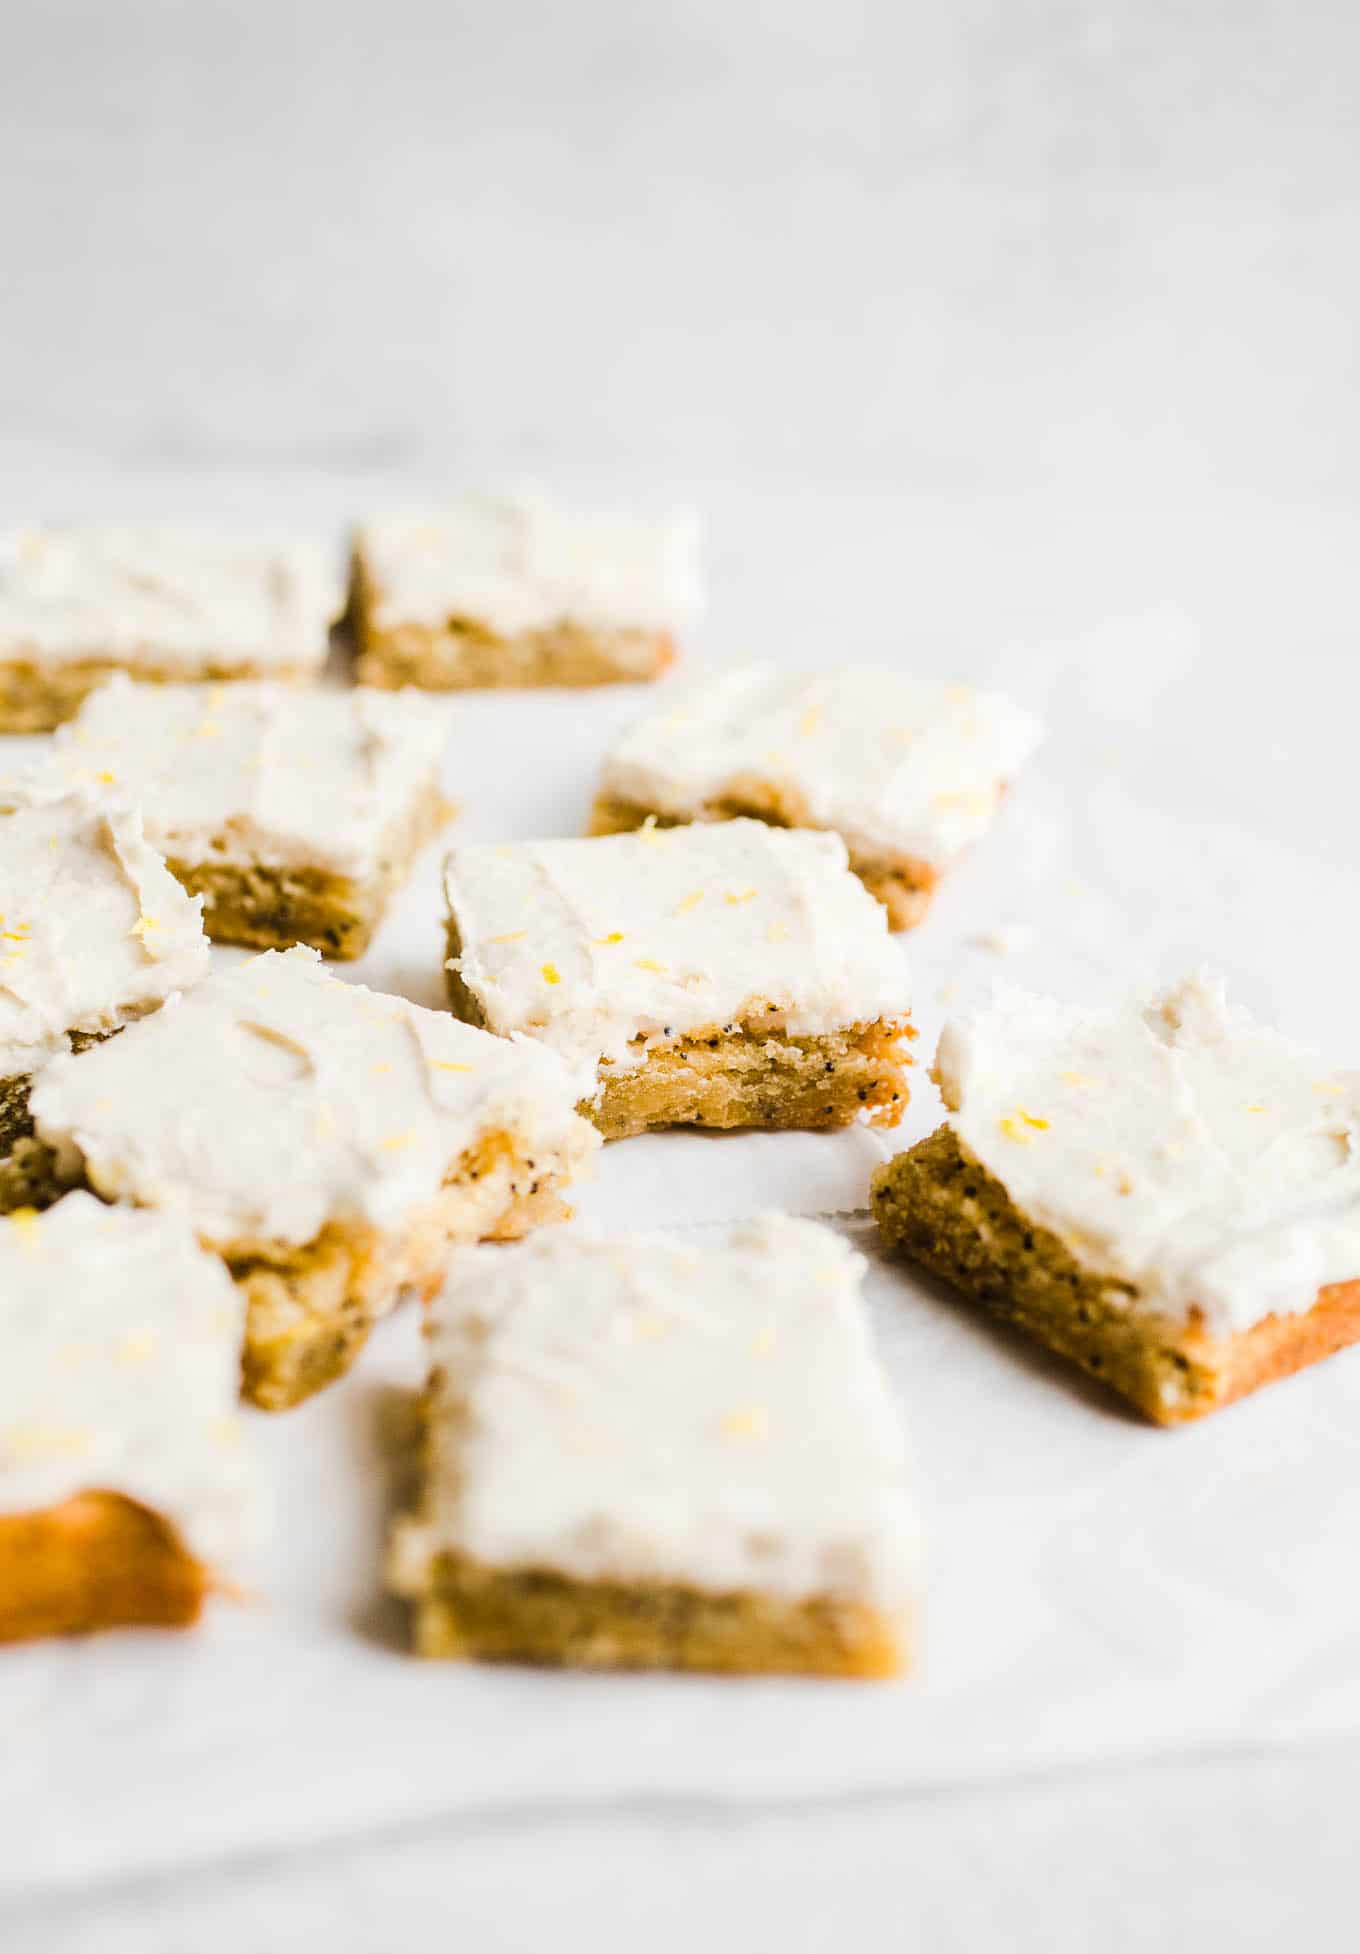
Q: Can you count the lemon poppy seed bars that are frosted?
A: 10